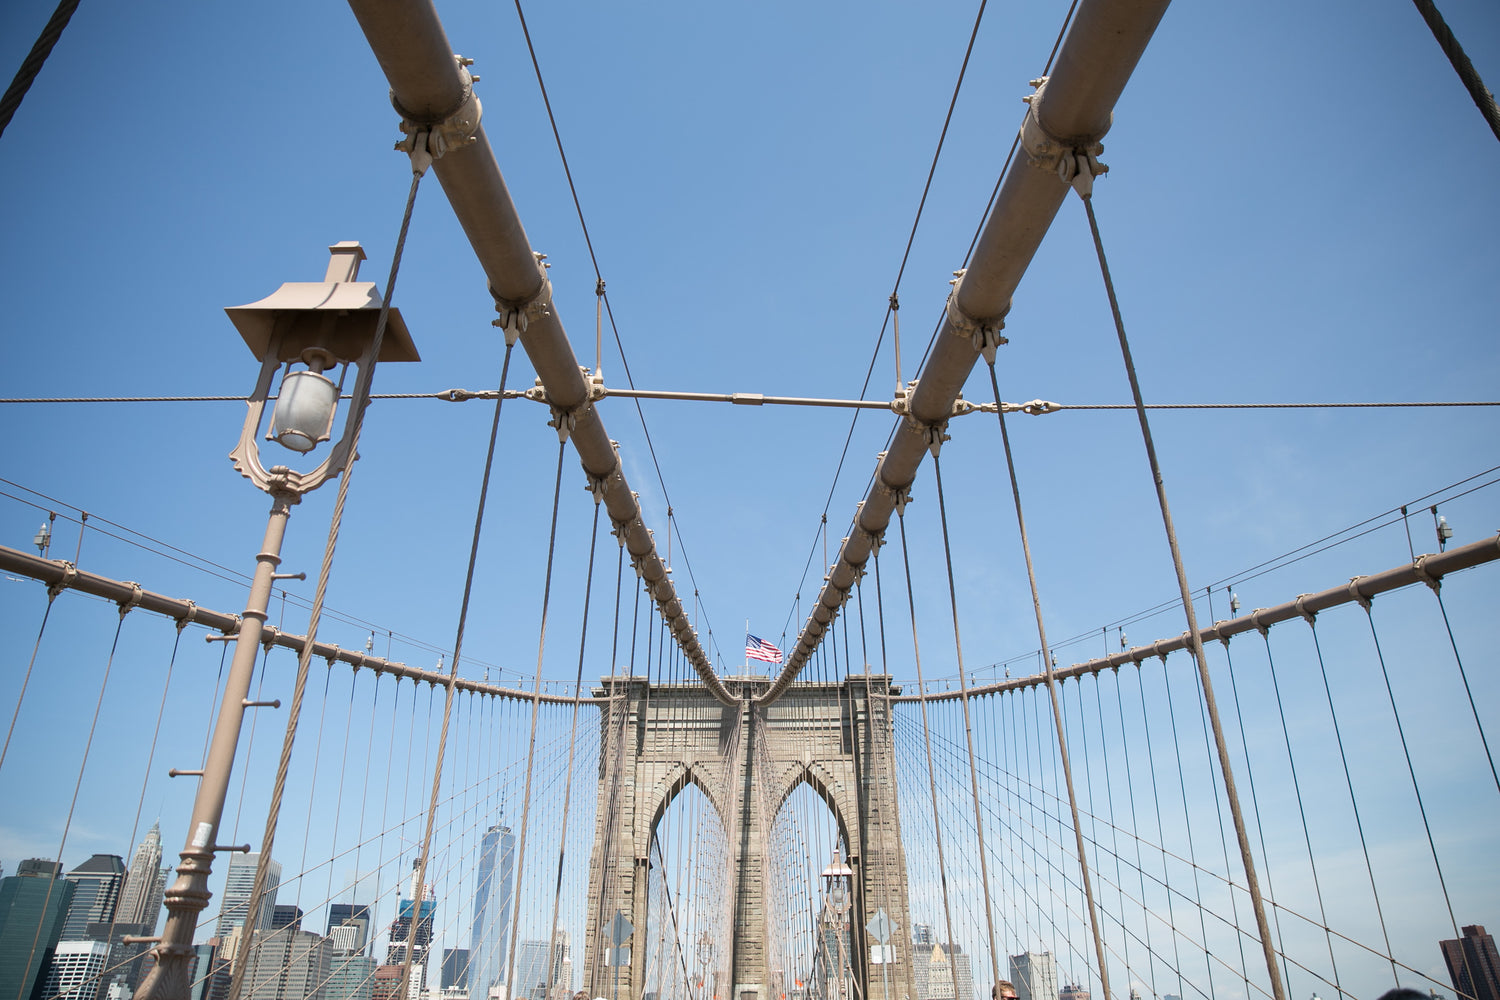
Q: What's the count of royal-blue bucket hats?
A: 0